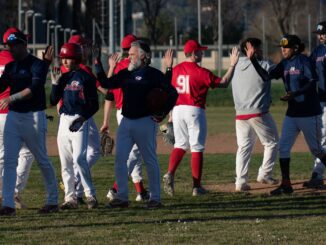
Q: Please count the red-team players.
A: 4